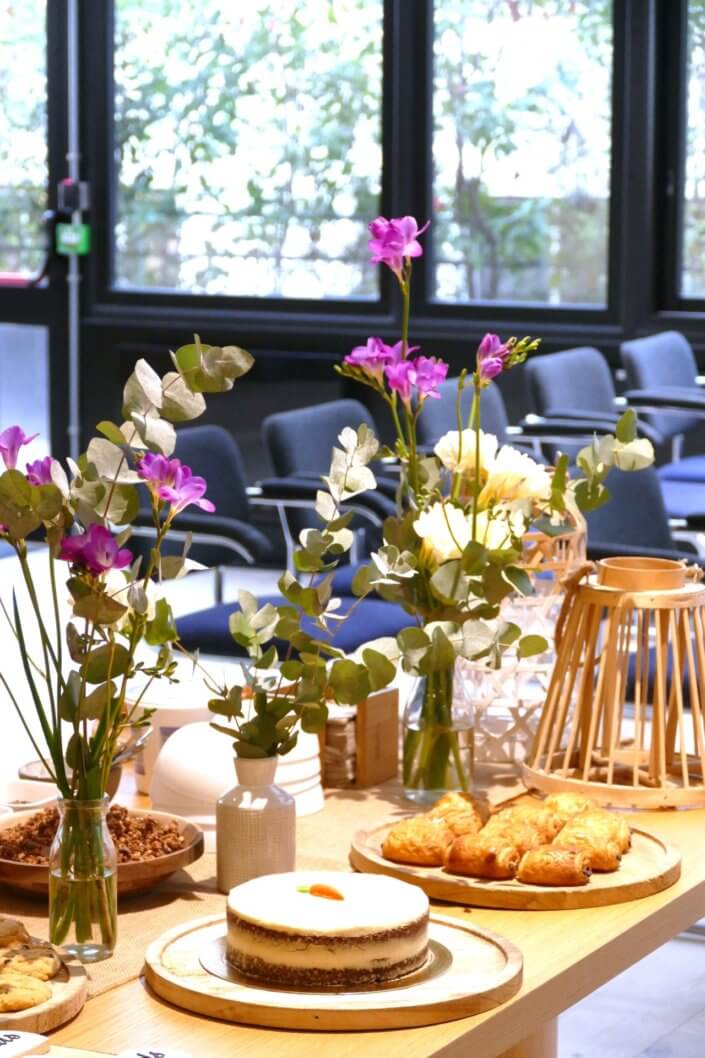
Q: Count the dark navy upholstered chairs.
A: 6